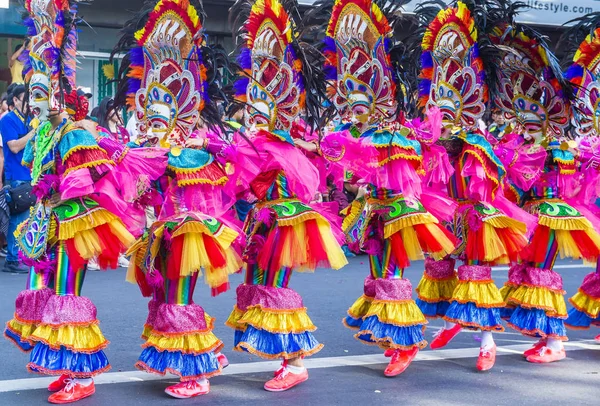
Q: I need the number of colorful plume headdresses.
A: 7